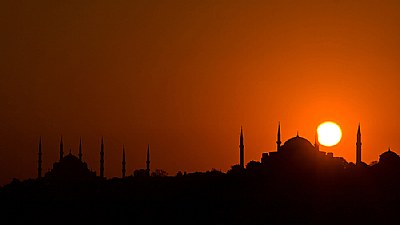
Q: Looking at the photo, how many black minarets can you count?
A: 10